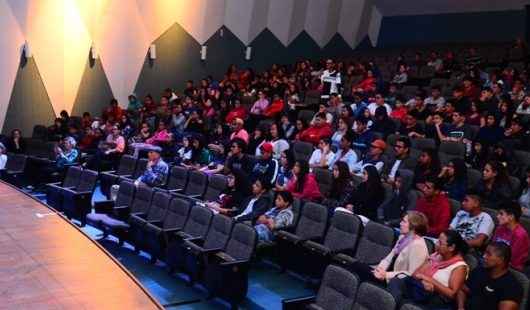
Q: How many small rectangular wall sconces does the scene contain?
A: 5